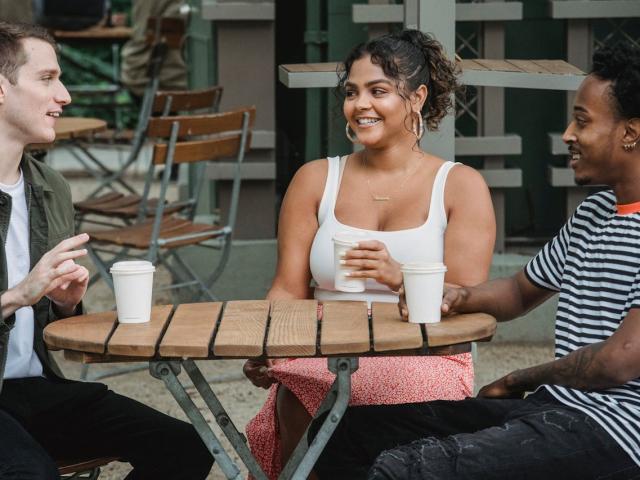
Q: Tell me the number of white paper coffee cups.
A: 3